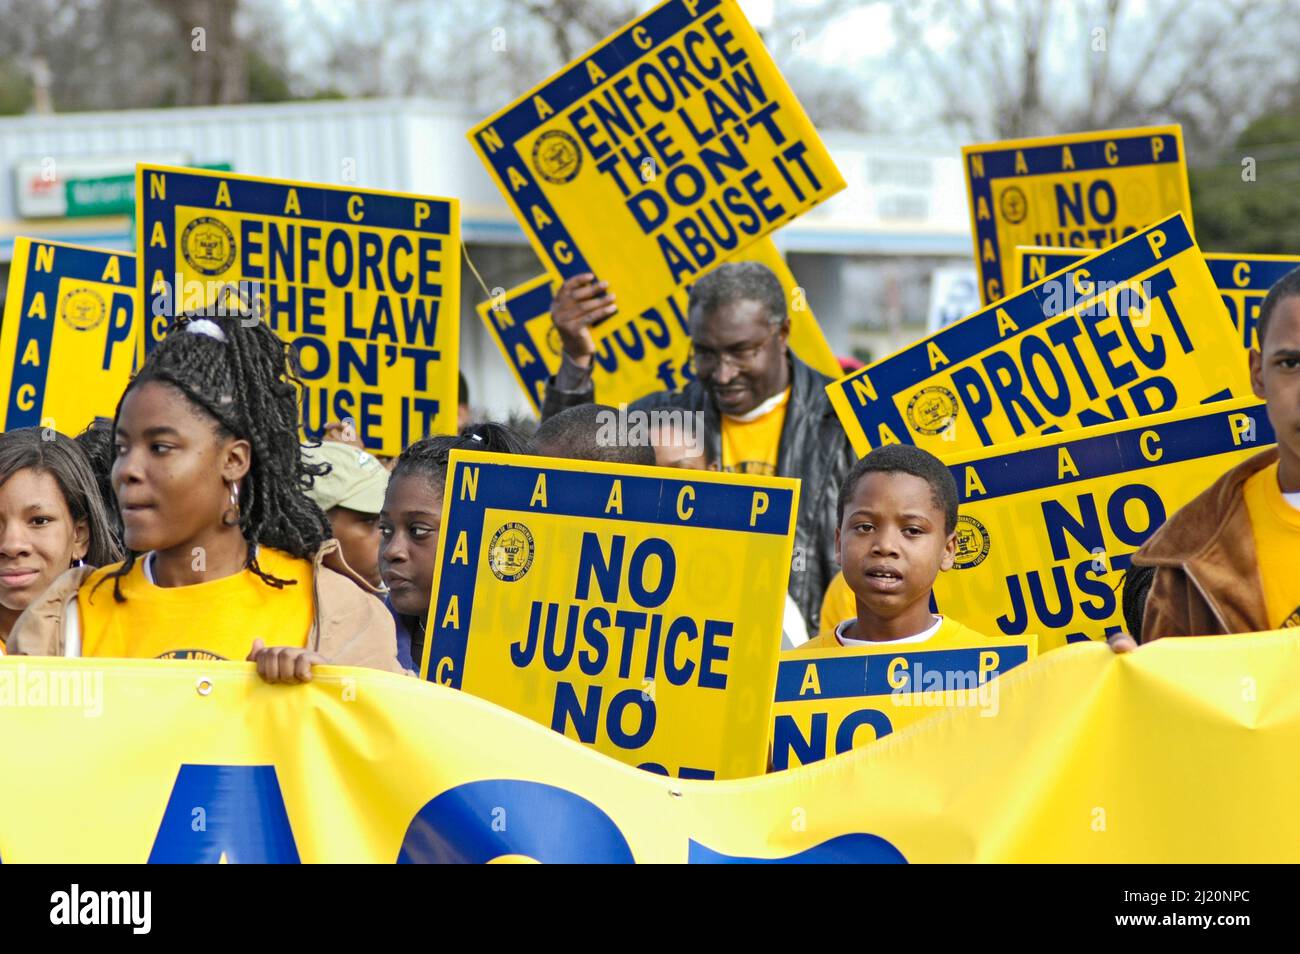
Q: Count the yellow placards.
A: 10